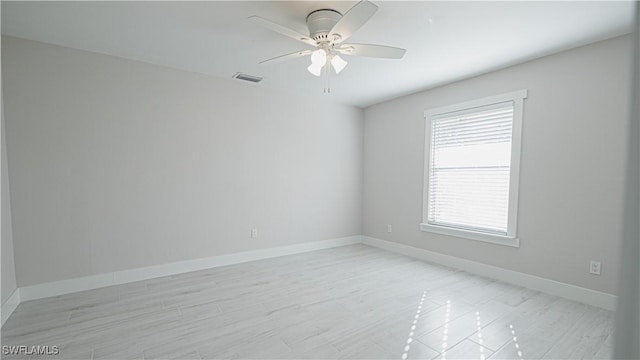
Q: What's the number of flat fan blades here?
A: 4